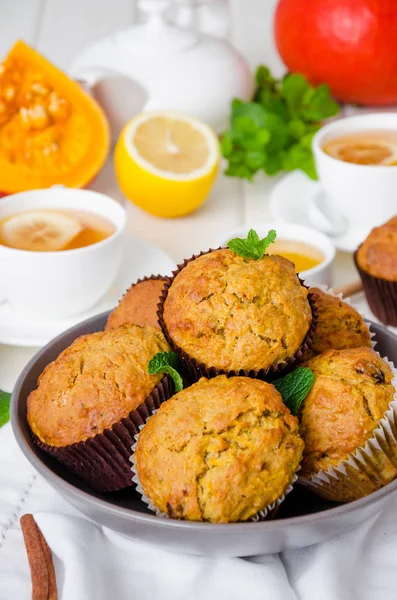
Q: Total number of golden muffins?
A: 7